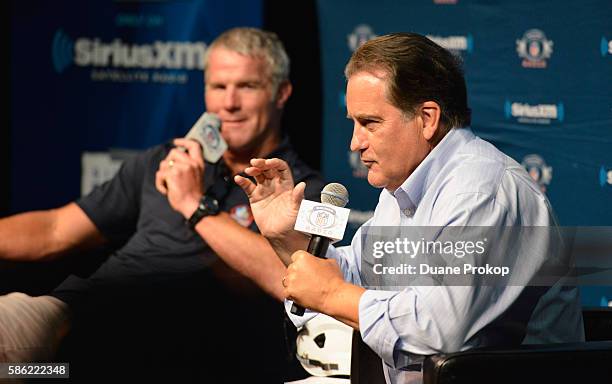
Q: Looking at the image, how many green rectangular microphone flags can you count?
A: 0